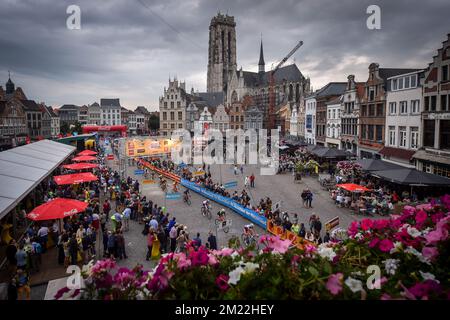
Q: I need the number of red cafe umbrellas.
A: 6